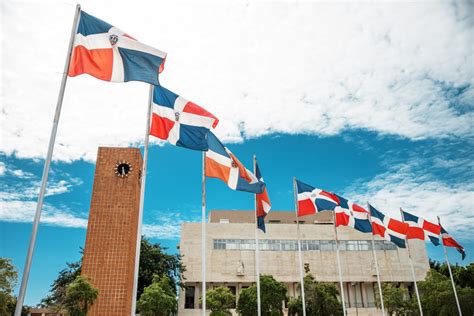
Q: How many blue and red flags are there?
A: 9